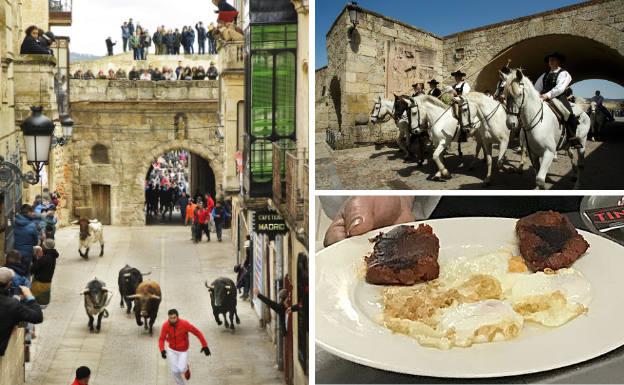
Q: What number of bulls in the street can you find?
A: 5